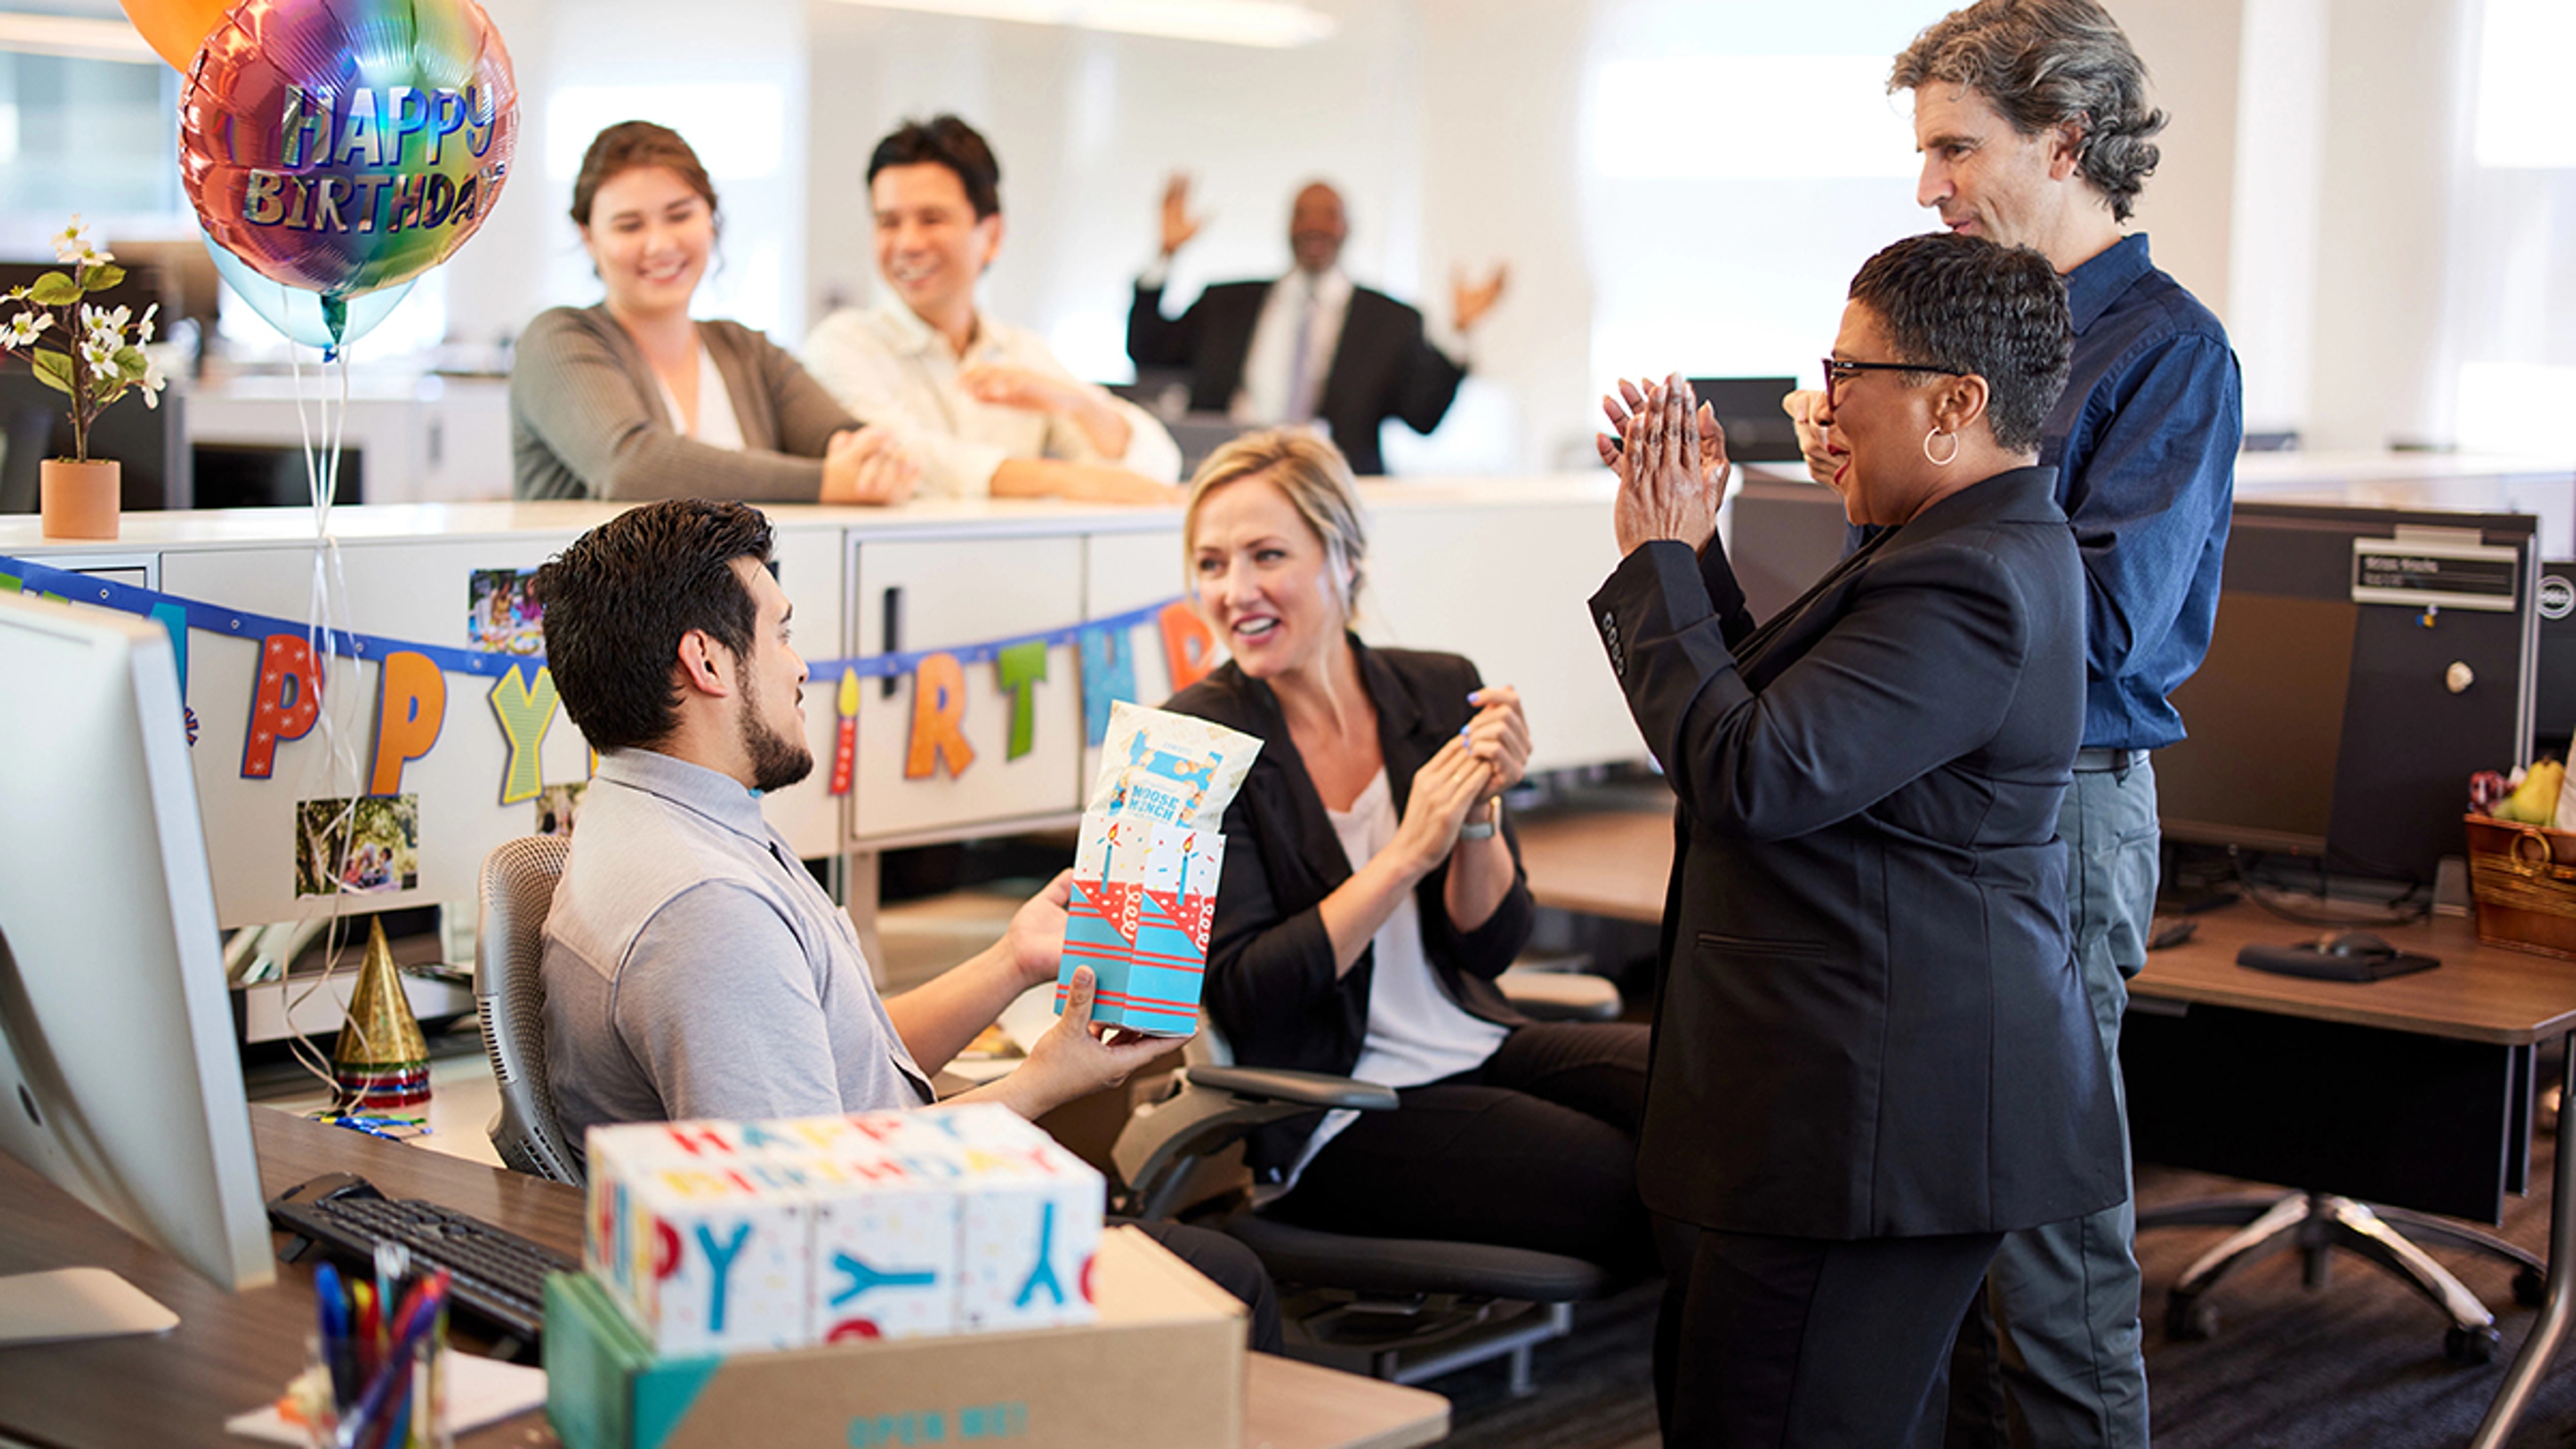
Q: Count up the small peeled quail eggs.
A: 0